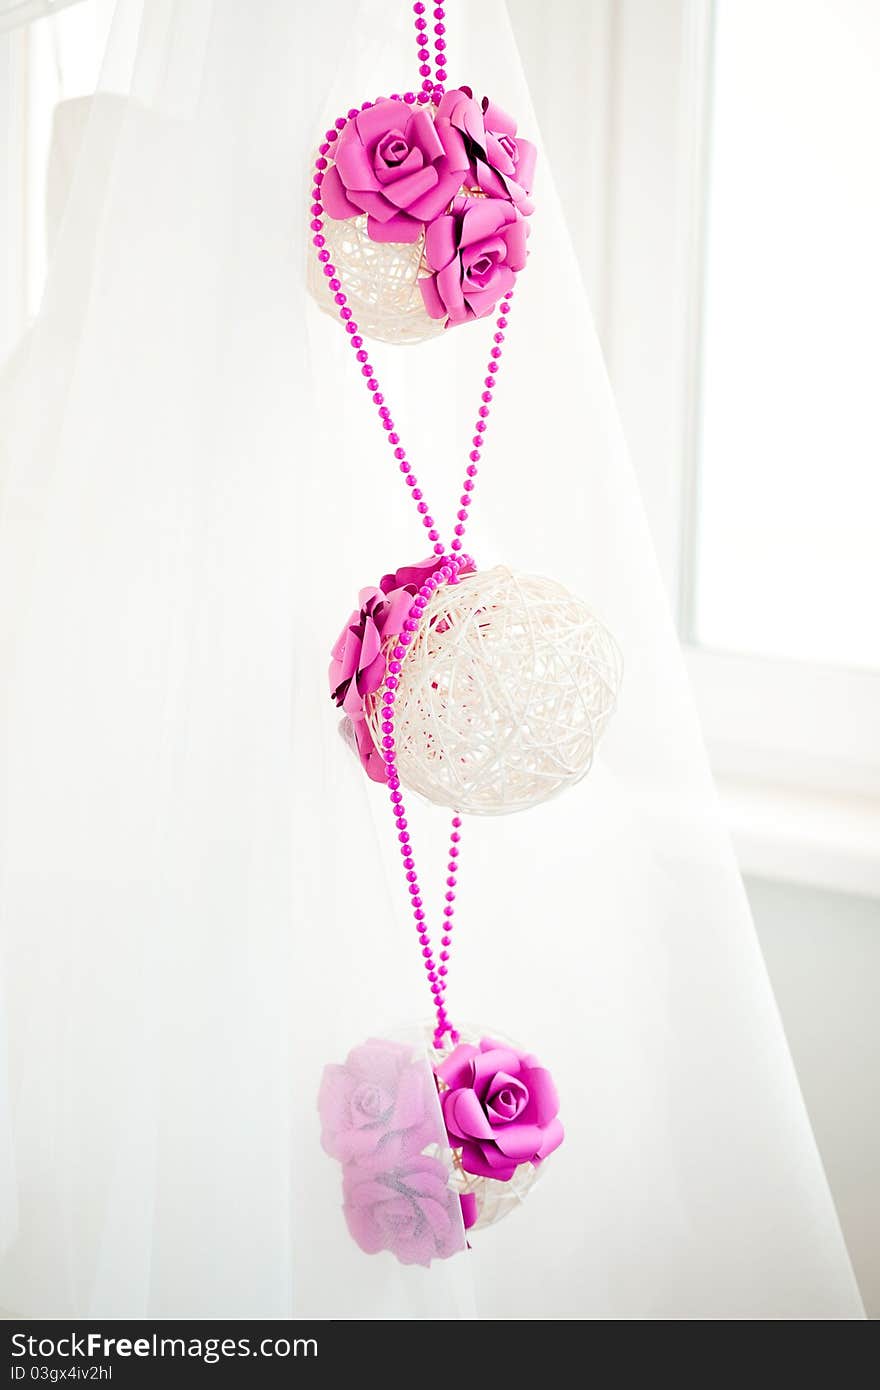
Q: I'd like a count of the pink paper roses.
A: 9